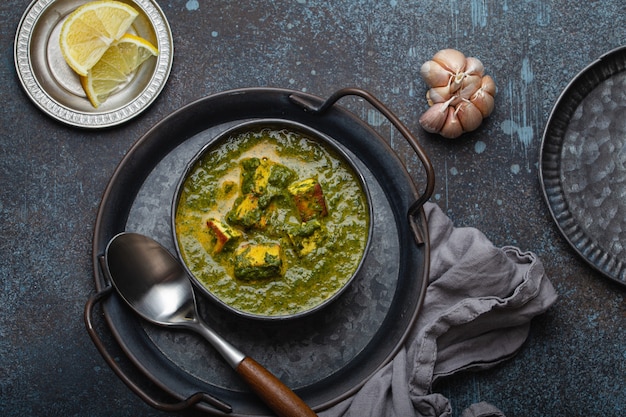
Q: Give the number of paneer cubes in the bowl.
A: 6